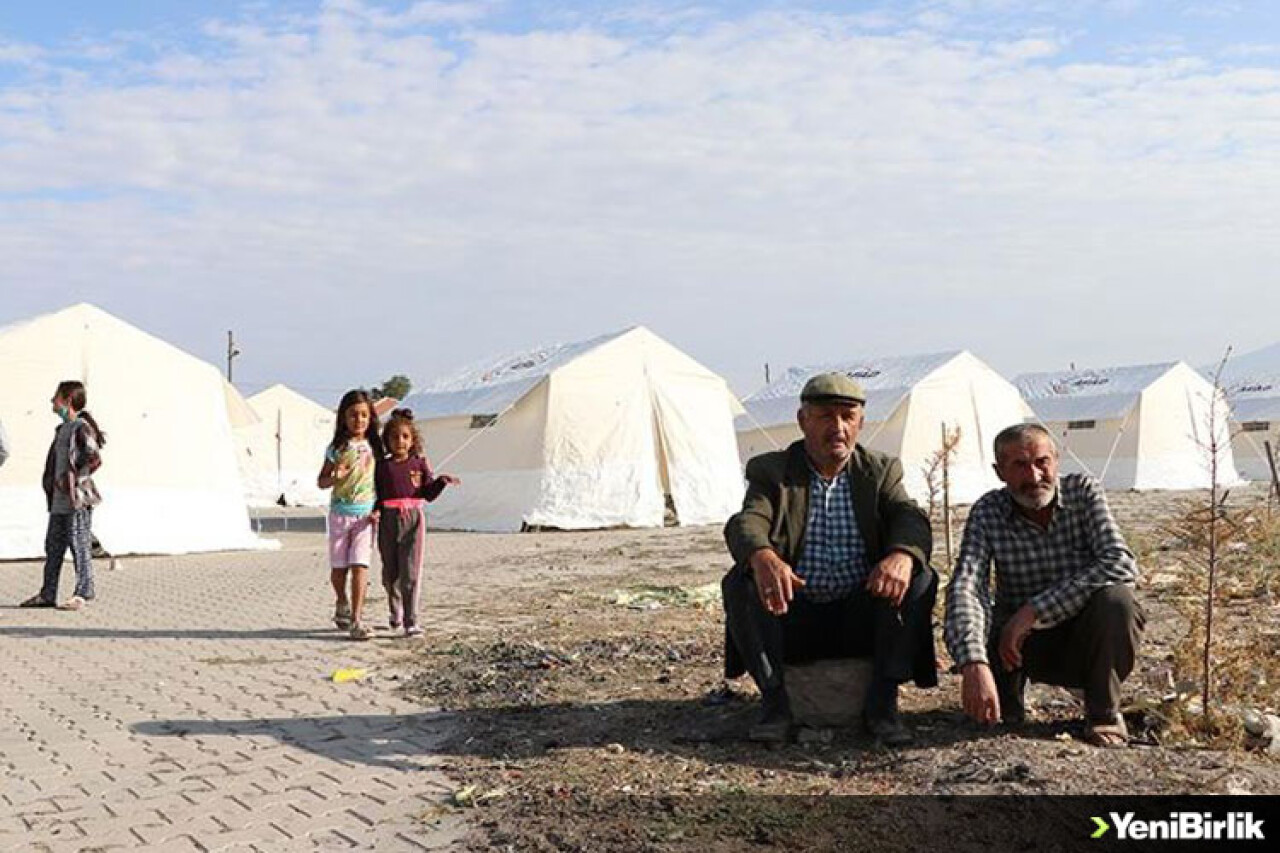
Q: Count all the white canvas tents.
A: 6